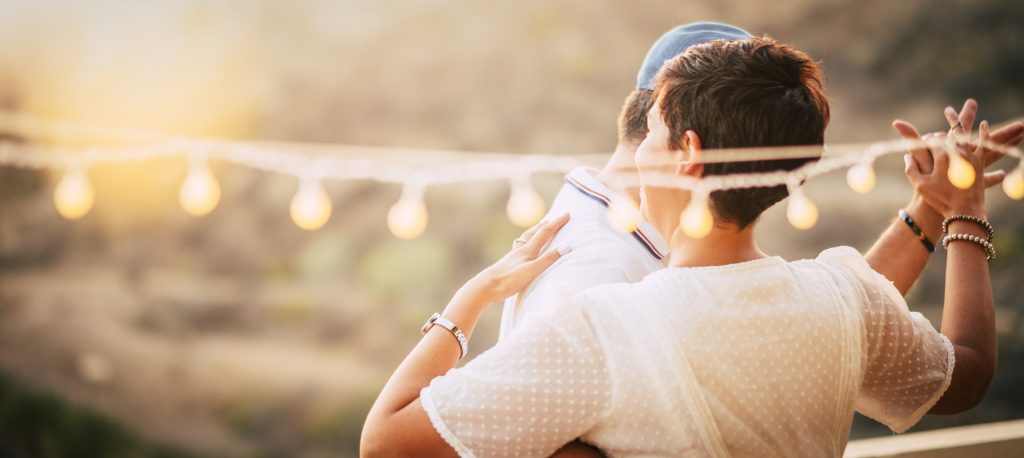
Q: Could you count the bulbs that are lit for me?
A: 11